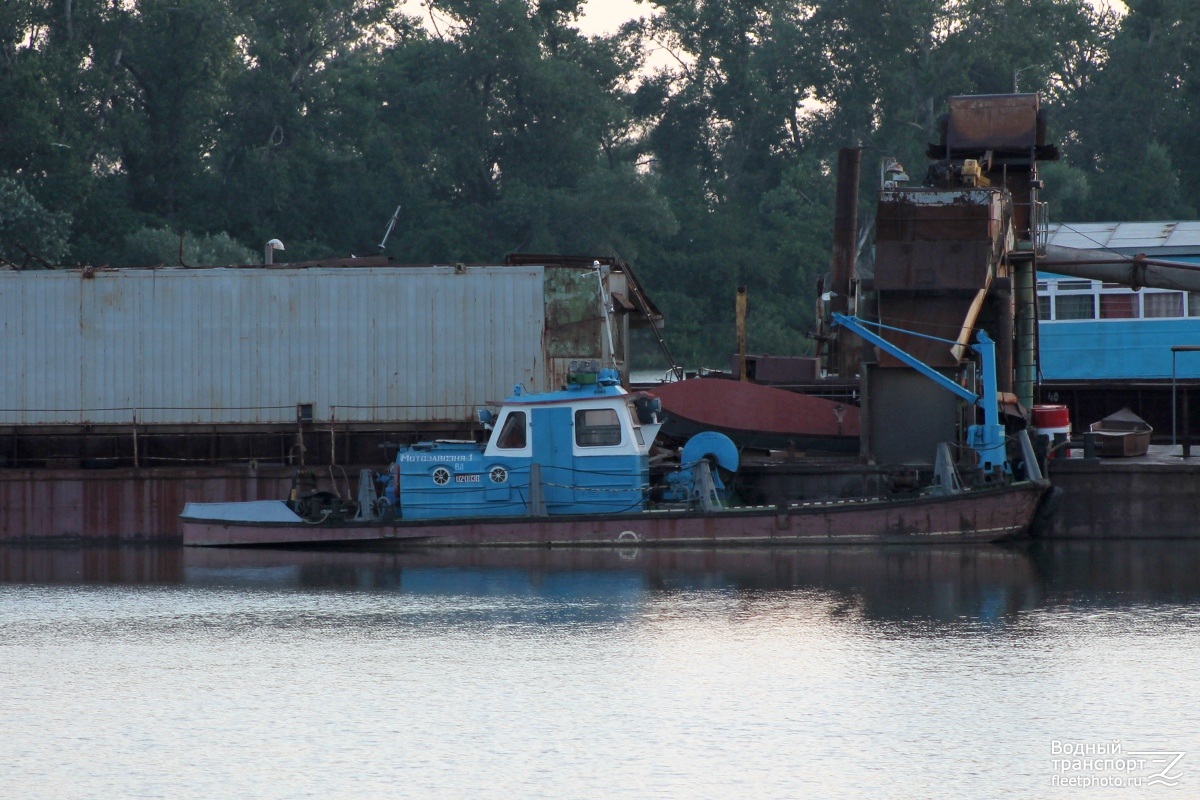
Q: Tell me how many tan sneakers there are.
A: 0